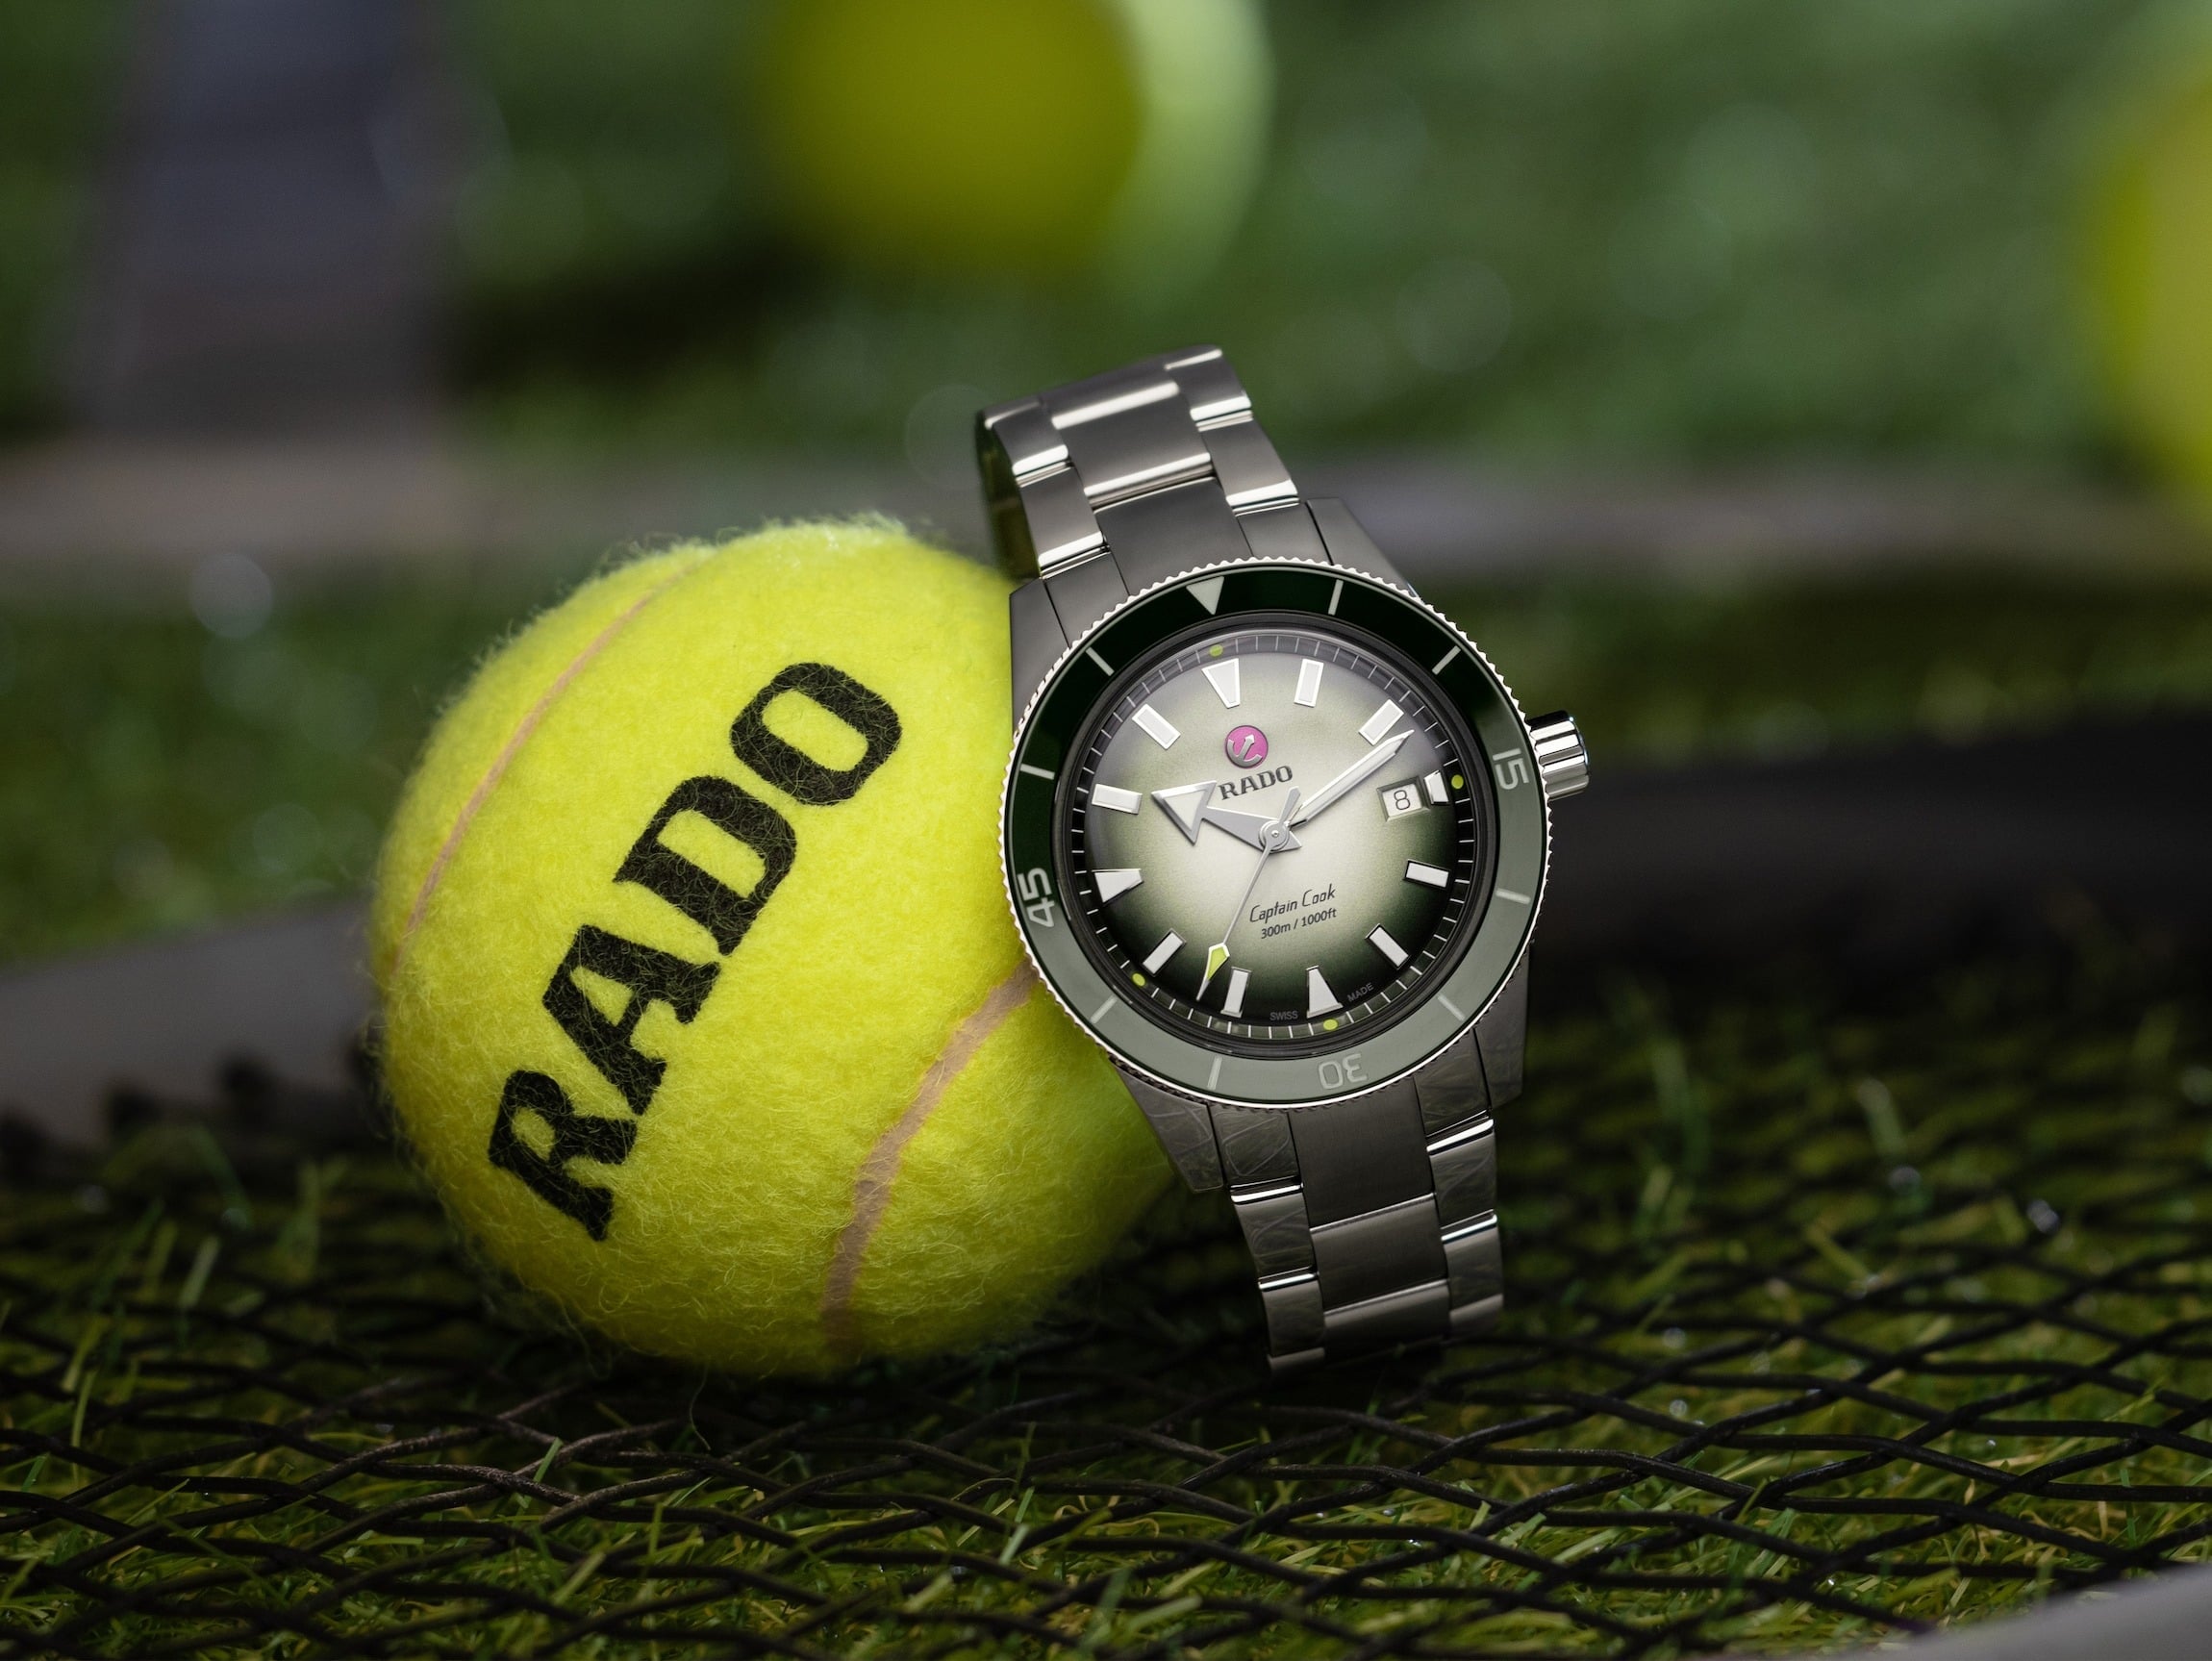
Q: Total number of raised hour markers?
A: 12